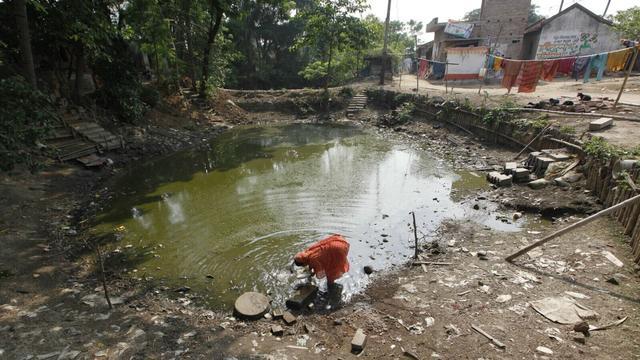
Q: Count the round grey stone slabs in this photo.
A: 1